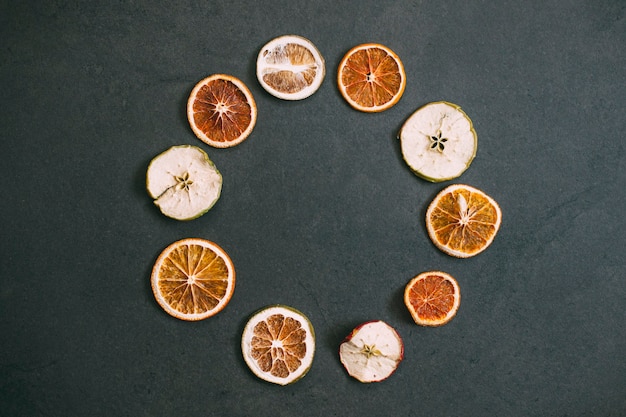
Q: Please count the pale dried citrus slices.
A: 2